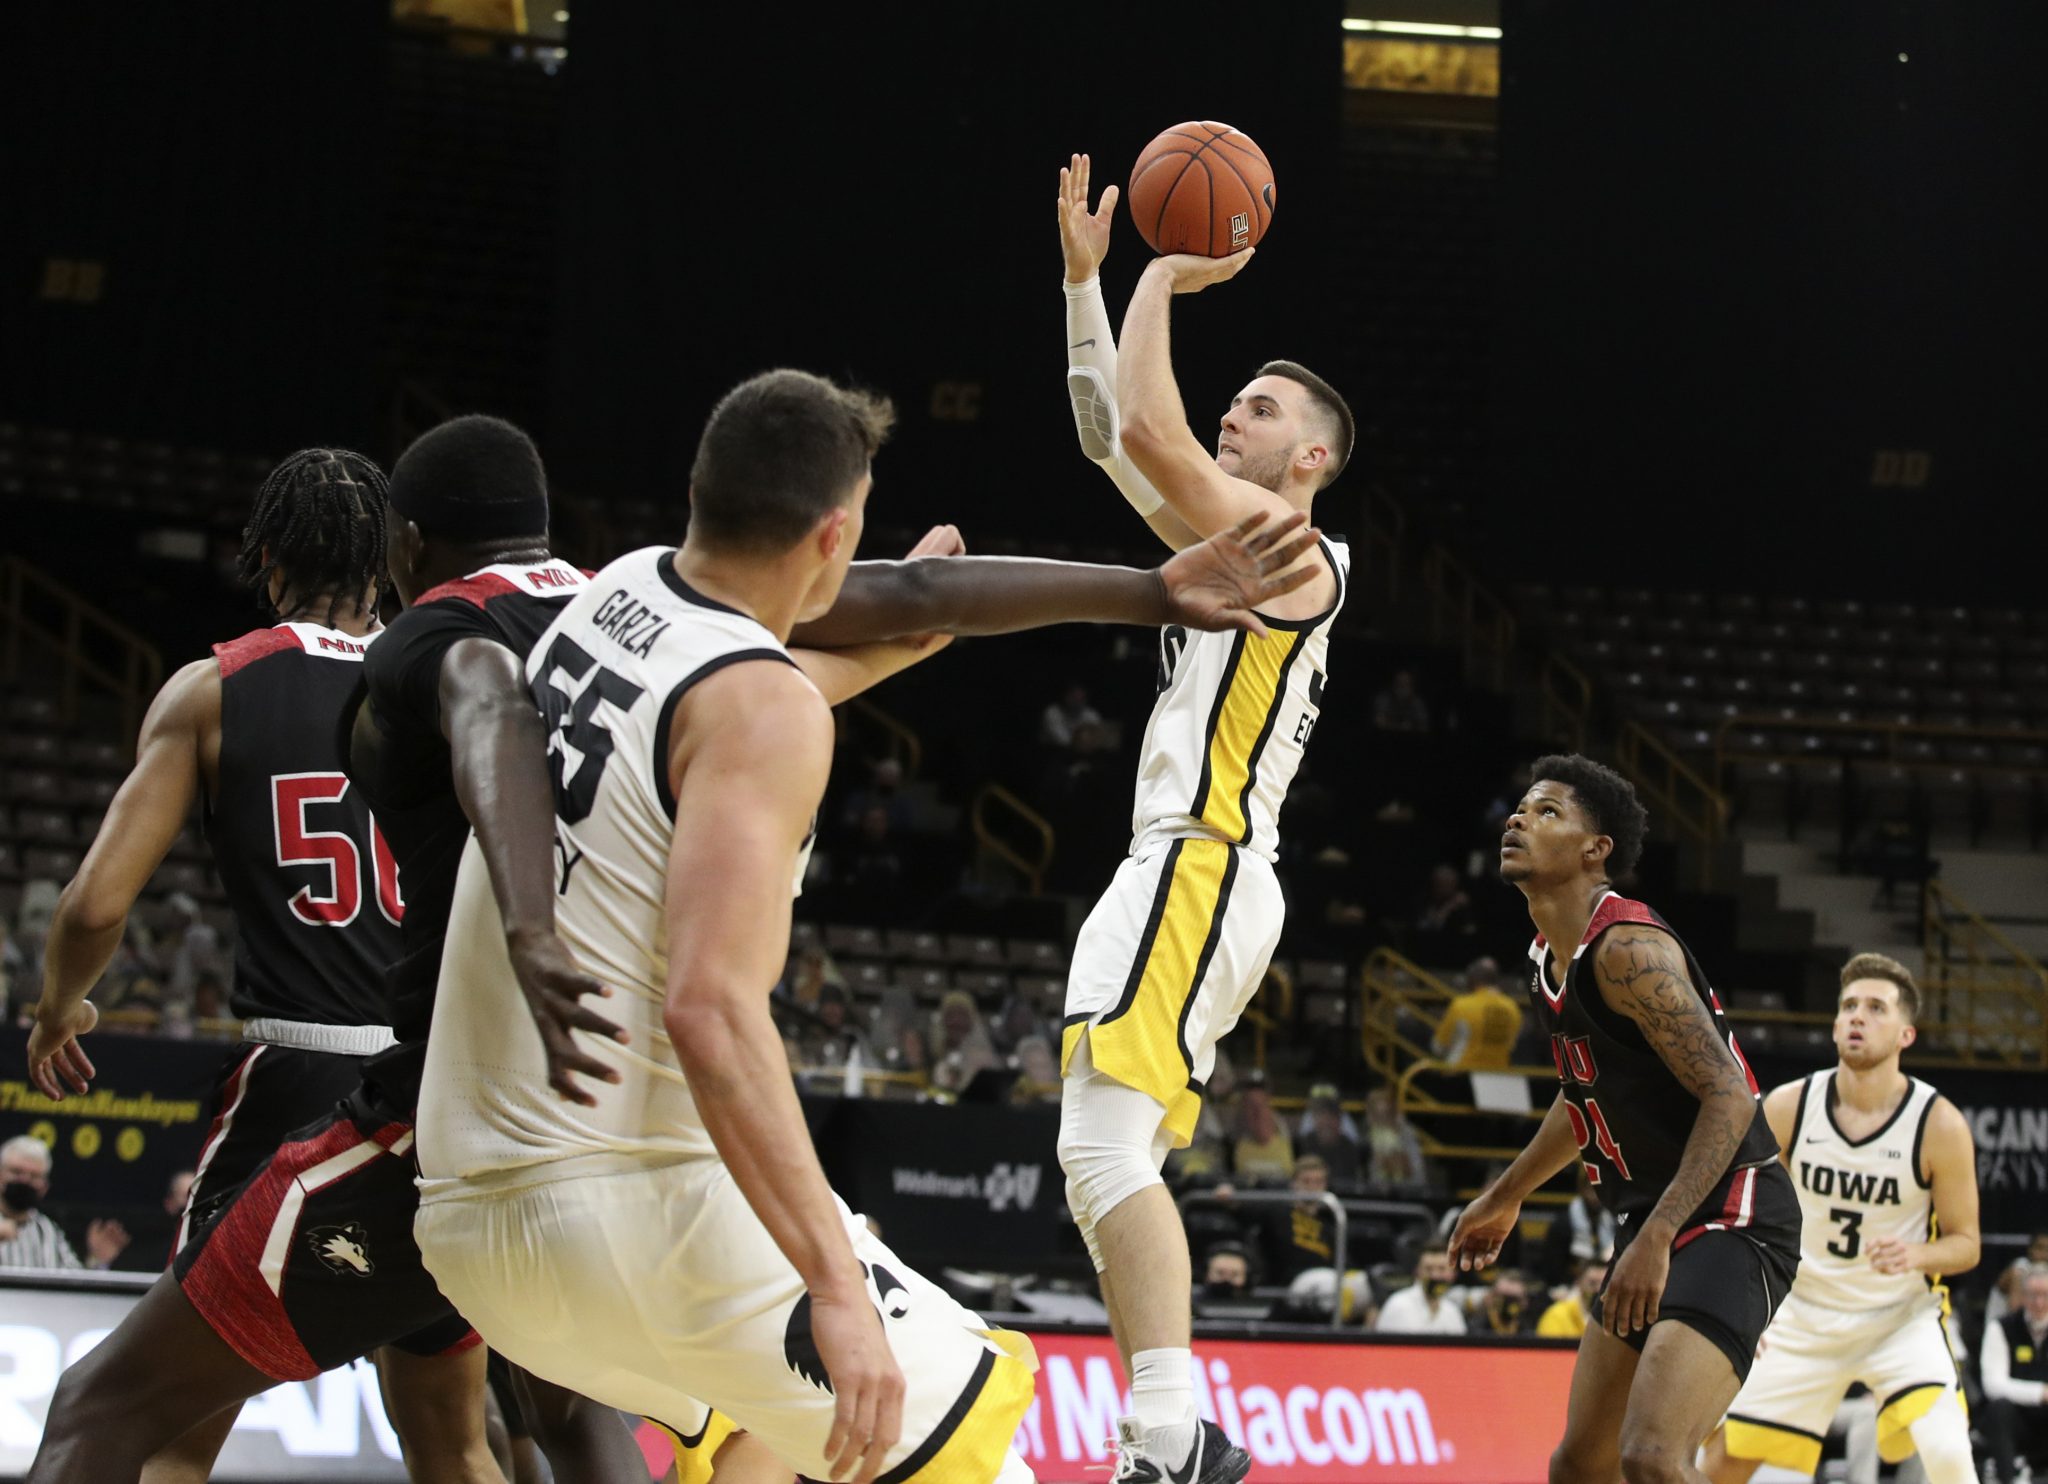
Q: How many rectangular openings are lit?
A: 2